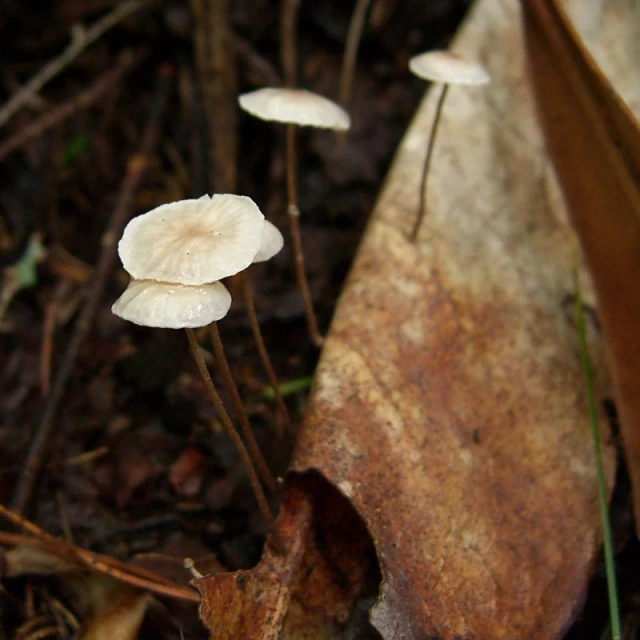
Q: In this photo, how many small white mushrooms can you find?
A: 5